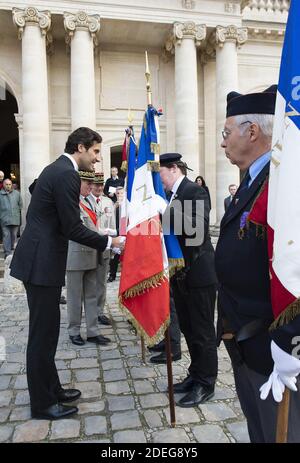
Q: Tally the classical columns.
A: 4